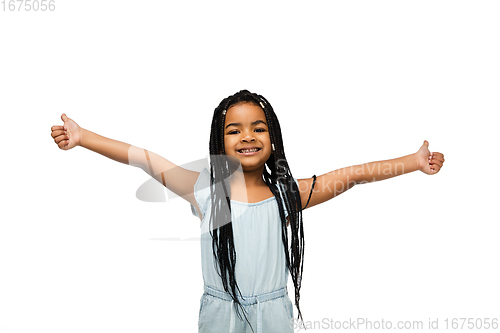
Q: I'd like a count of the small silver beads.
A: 3